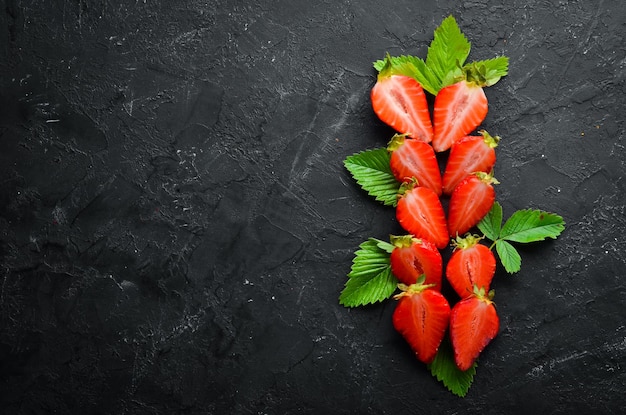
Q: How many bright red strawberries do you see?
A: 10